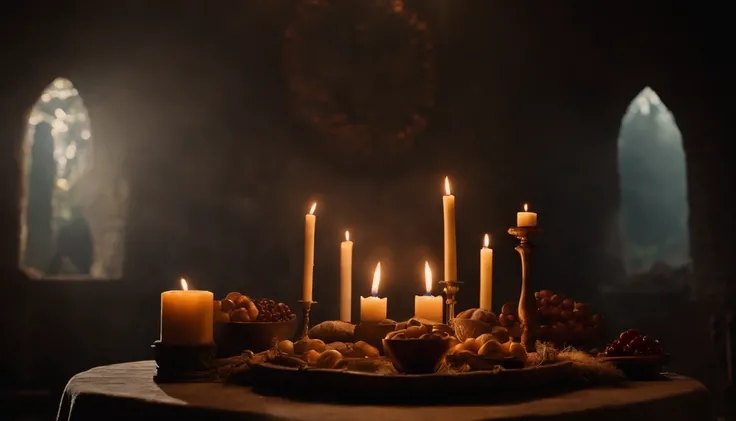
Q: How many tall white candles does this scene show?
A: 4